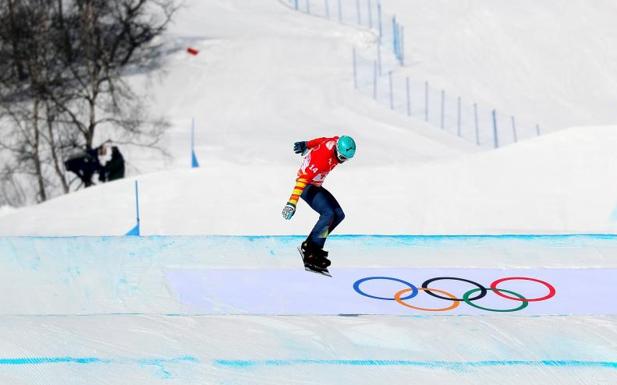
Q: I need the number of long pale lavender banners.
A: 1